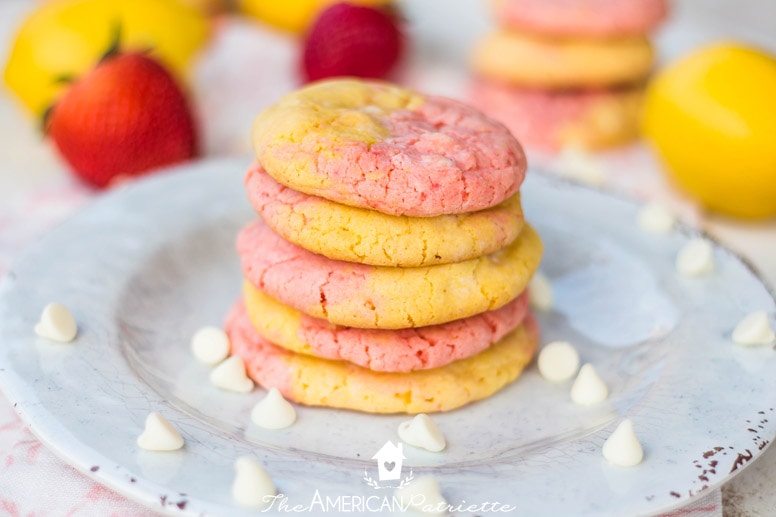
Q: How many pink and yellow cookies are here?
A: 8